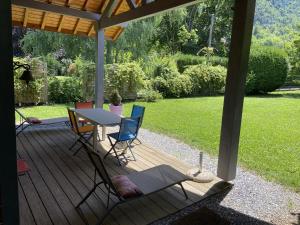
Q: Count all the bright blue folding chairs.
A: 2